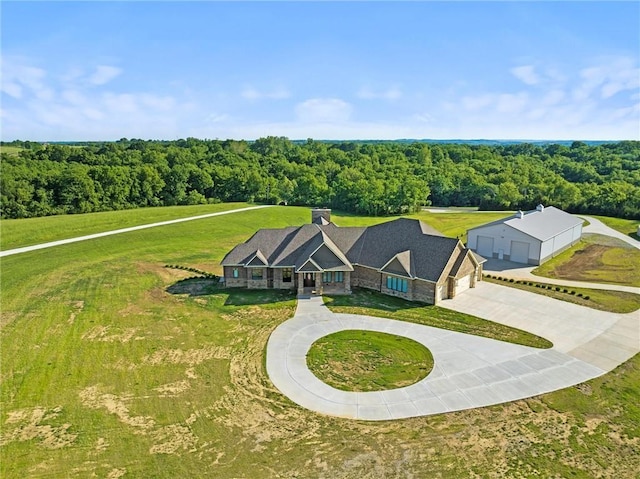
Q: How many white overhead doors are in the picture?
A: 4